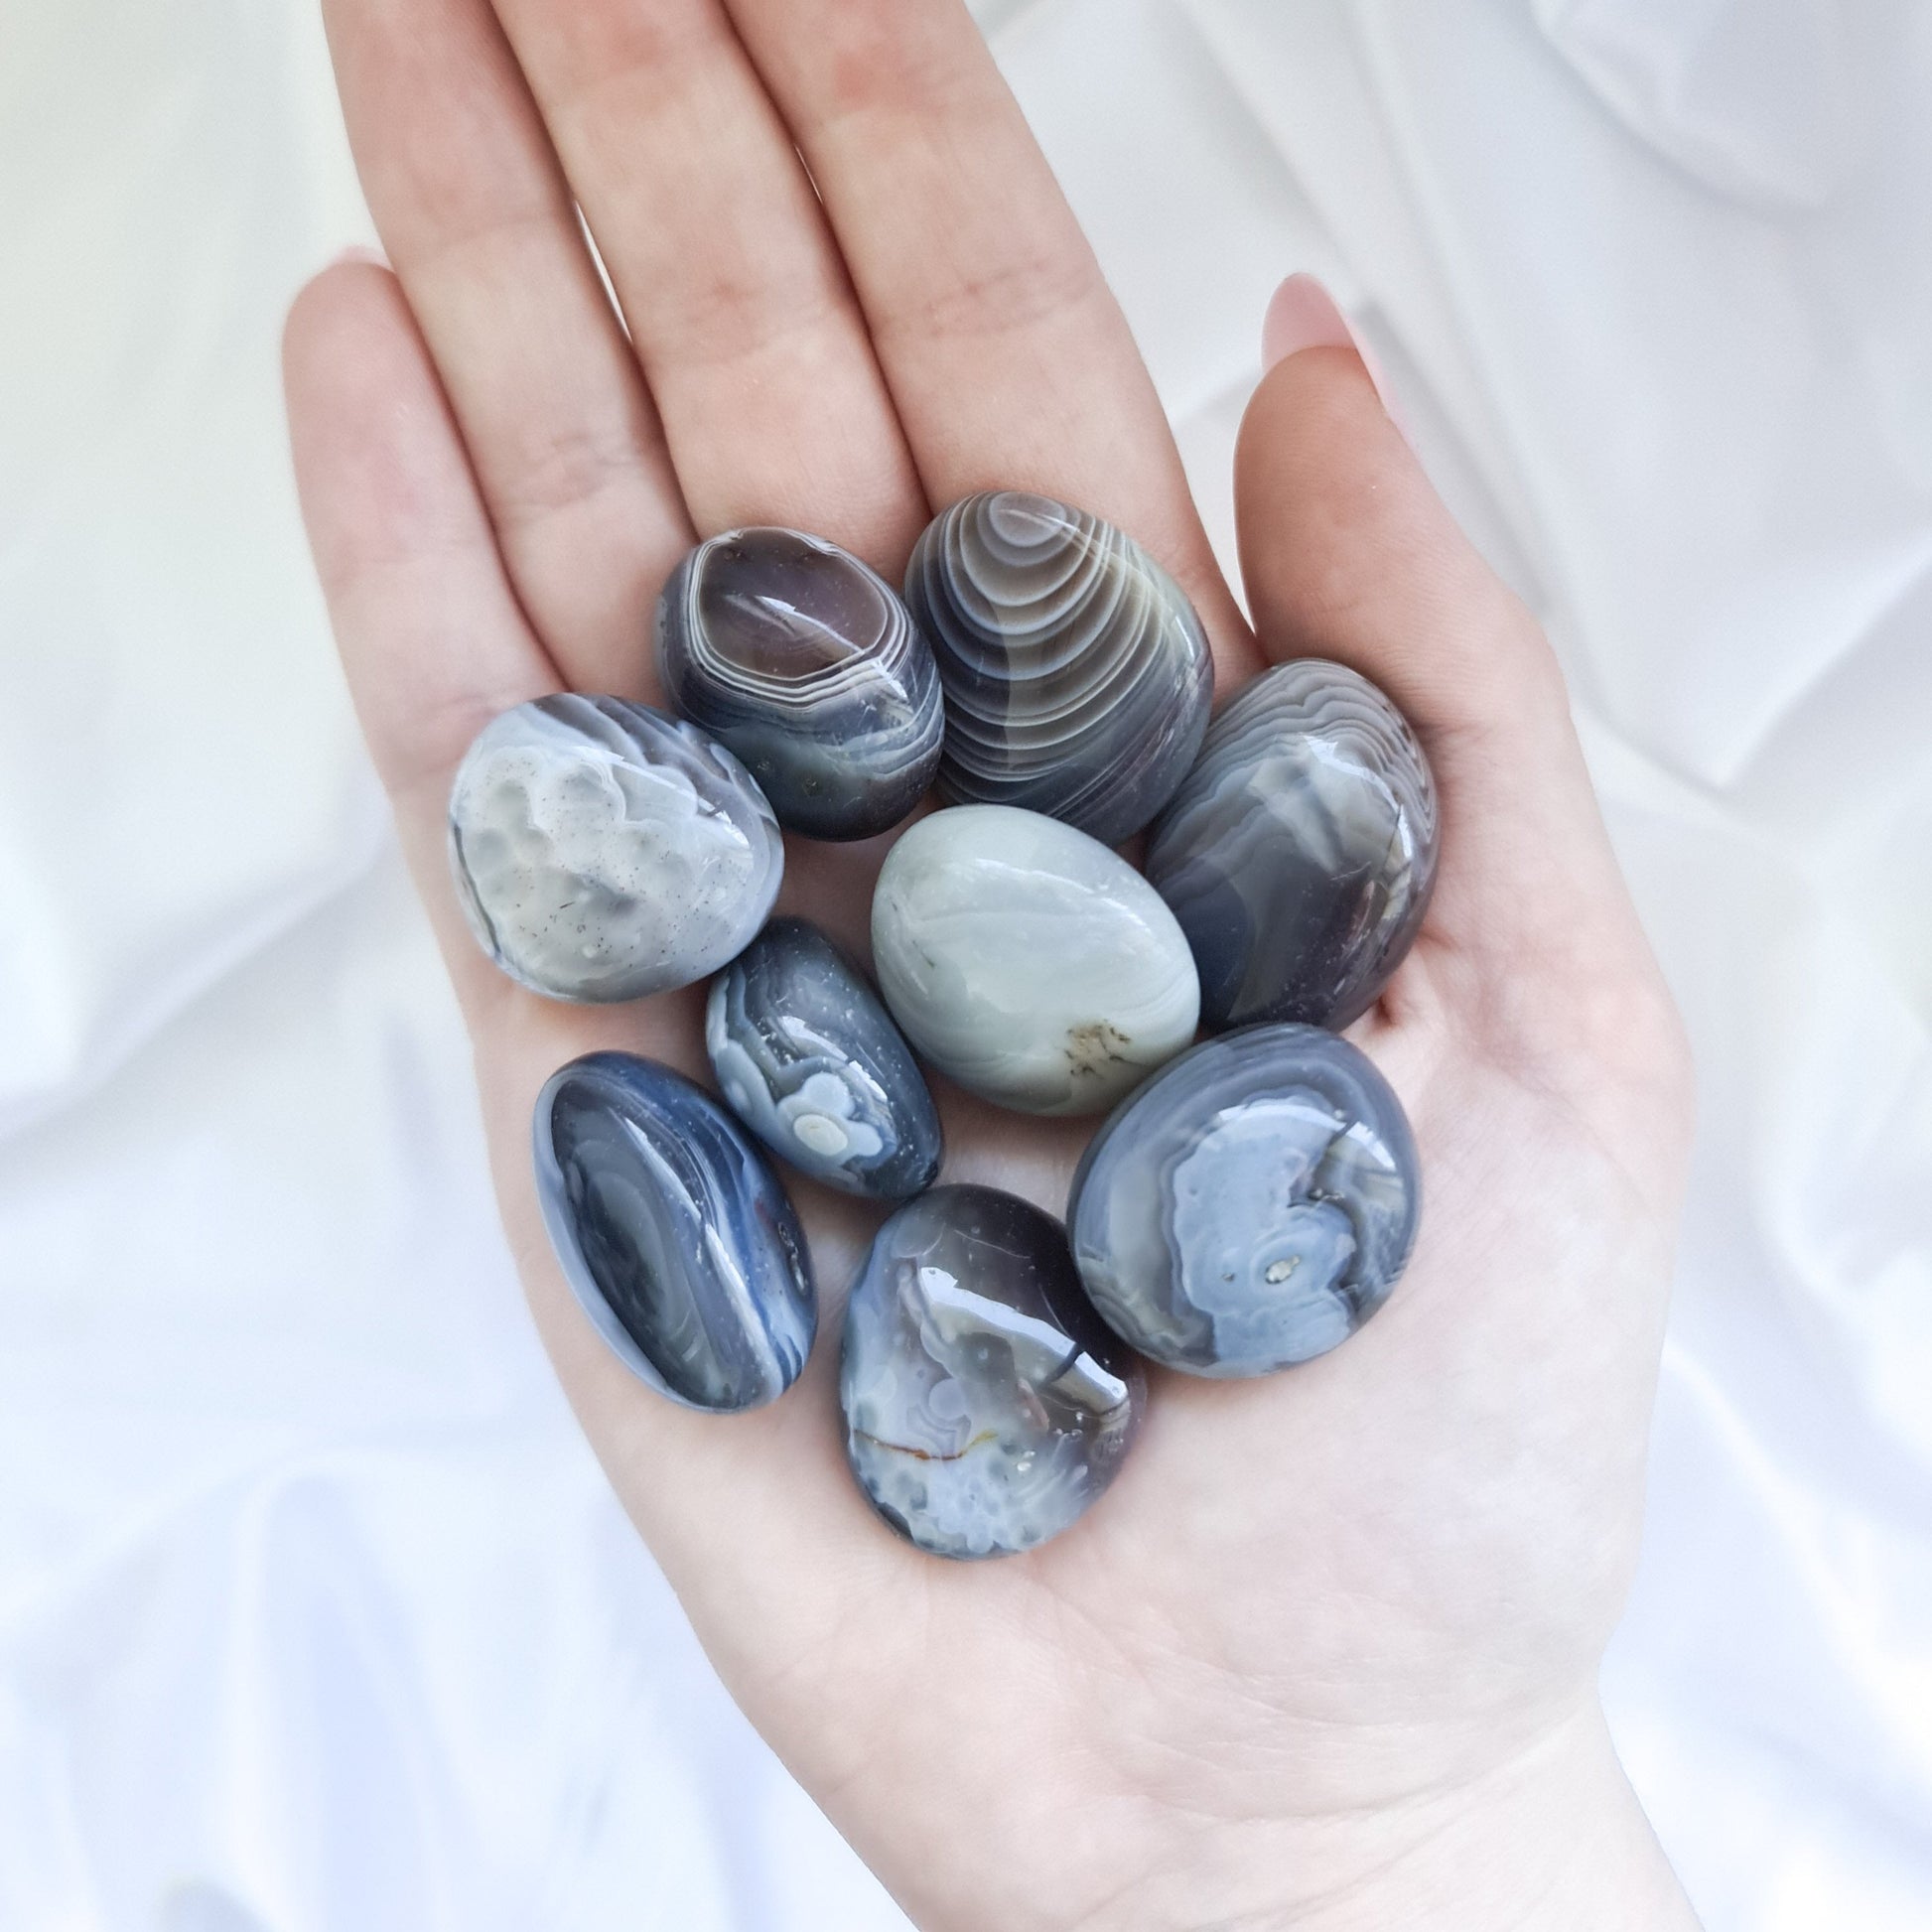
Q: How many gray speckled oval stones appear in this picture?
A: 1